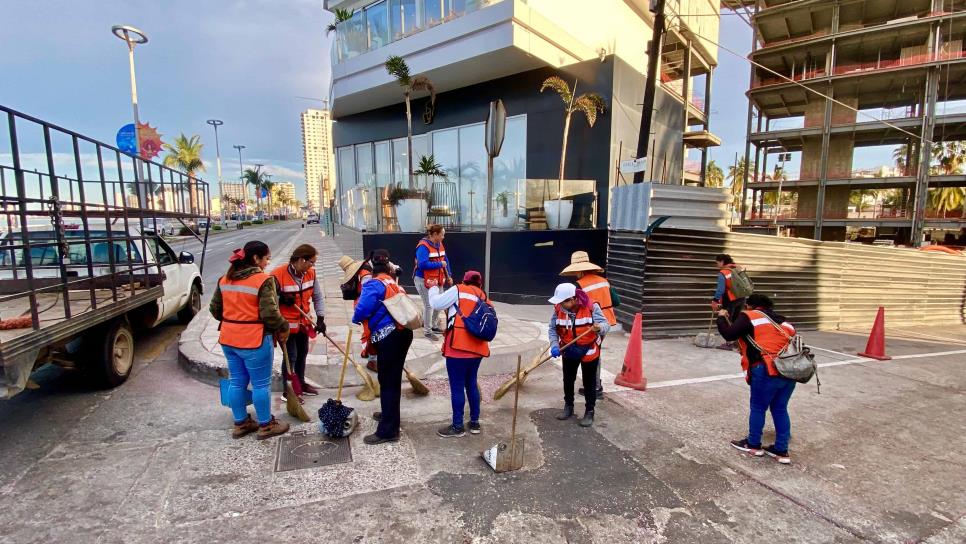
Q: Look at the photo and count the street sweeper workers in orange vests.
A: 10